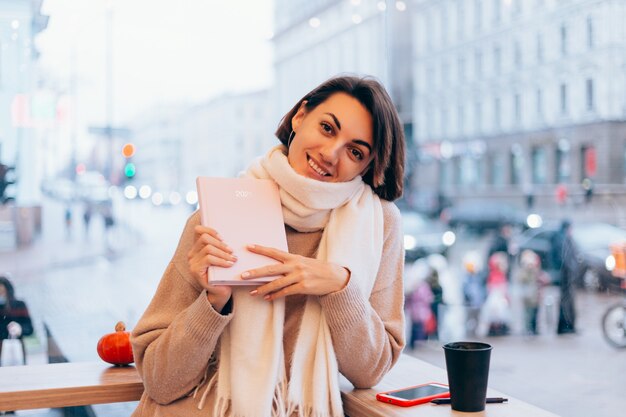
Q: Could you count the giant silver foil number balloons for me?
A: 0